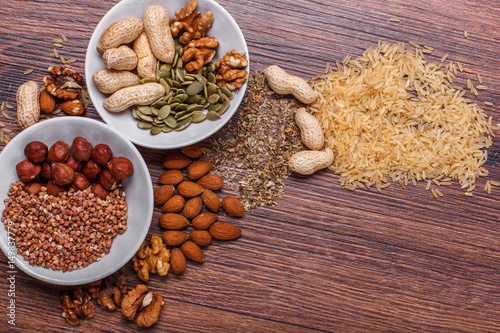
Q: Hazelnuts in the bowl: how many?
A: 15